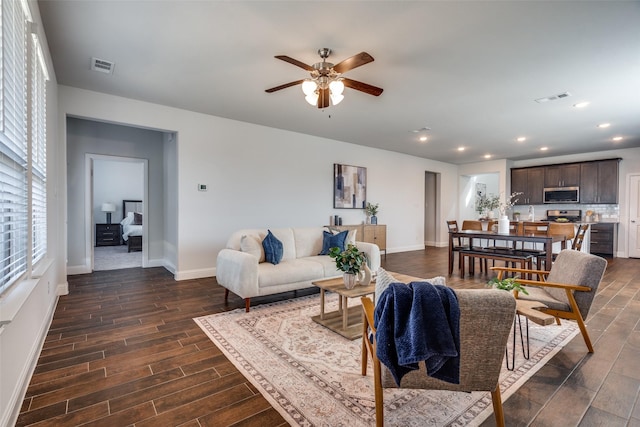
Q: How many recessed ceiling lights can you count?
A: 8